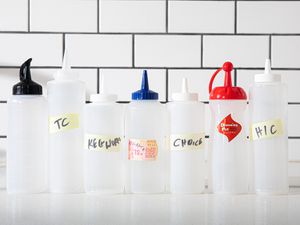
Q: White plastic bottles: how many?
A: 7